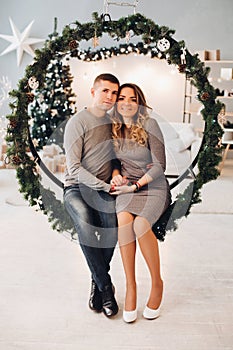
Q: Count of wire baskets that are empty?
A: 0